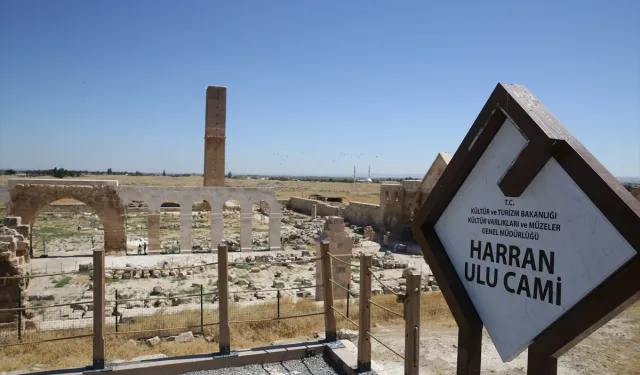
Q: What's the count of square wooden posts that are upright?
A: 5